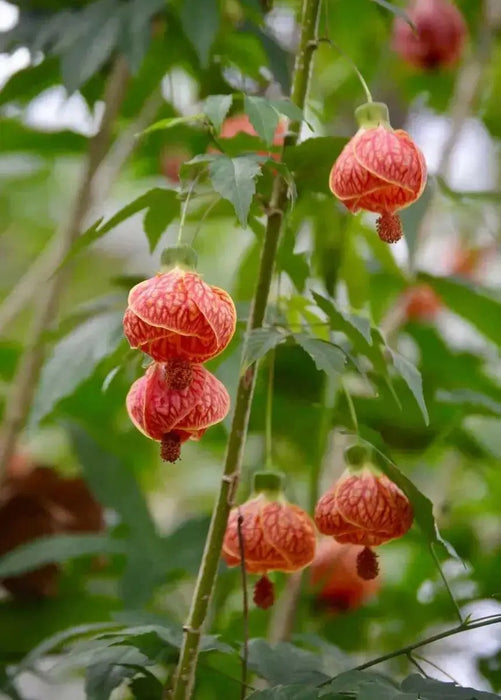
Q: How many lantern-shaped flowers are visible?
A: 5